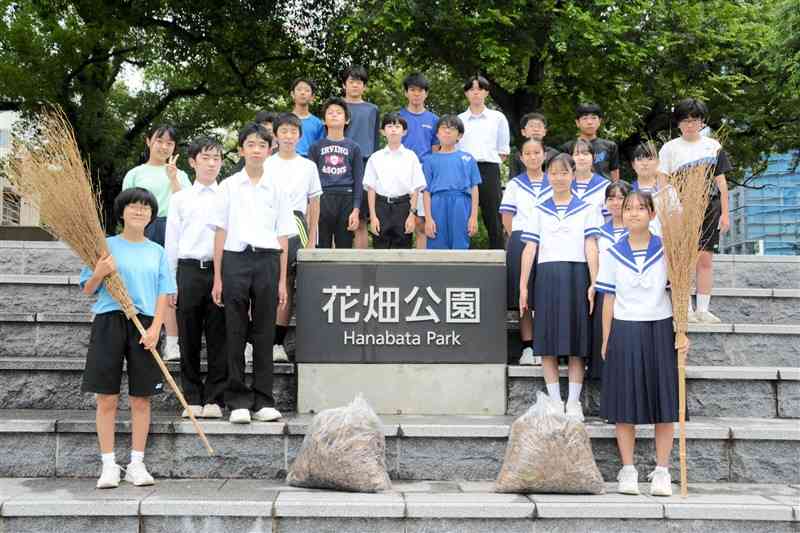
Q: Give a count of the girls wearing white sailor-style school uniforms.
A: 6